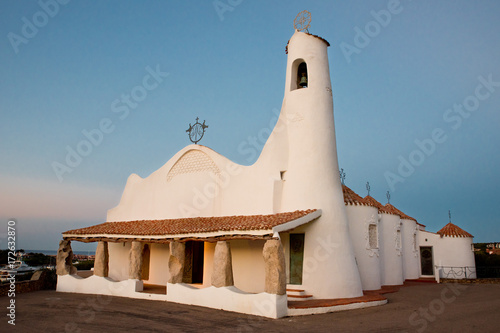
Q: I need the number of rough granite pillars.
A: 6